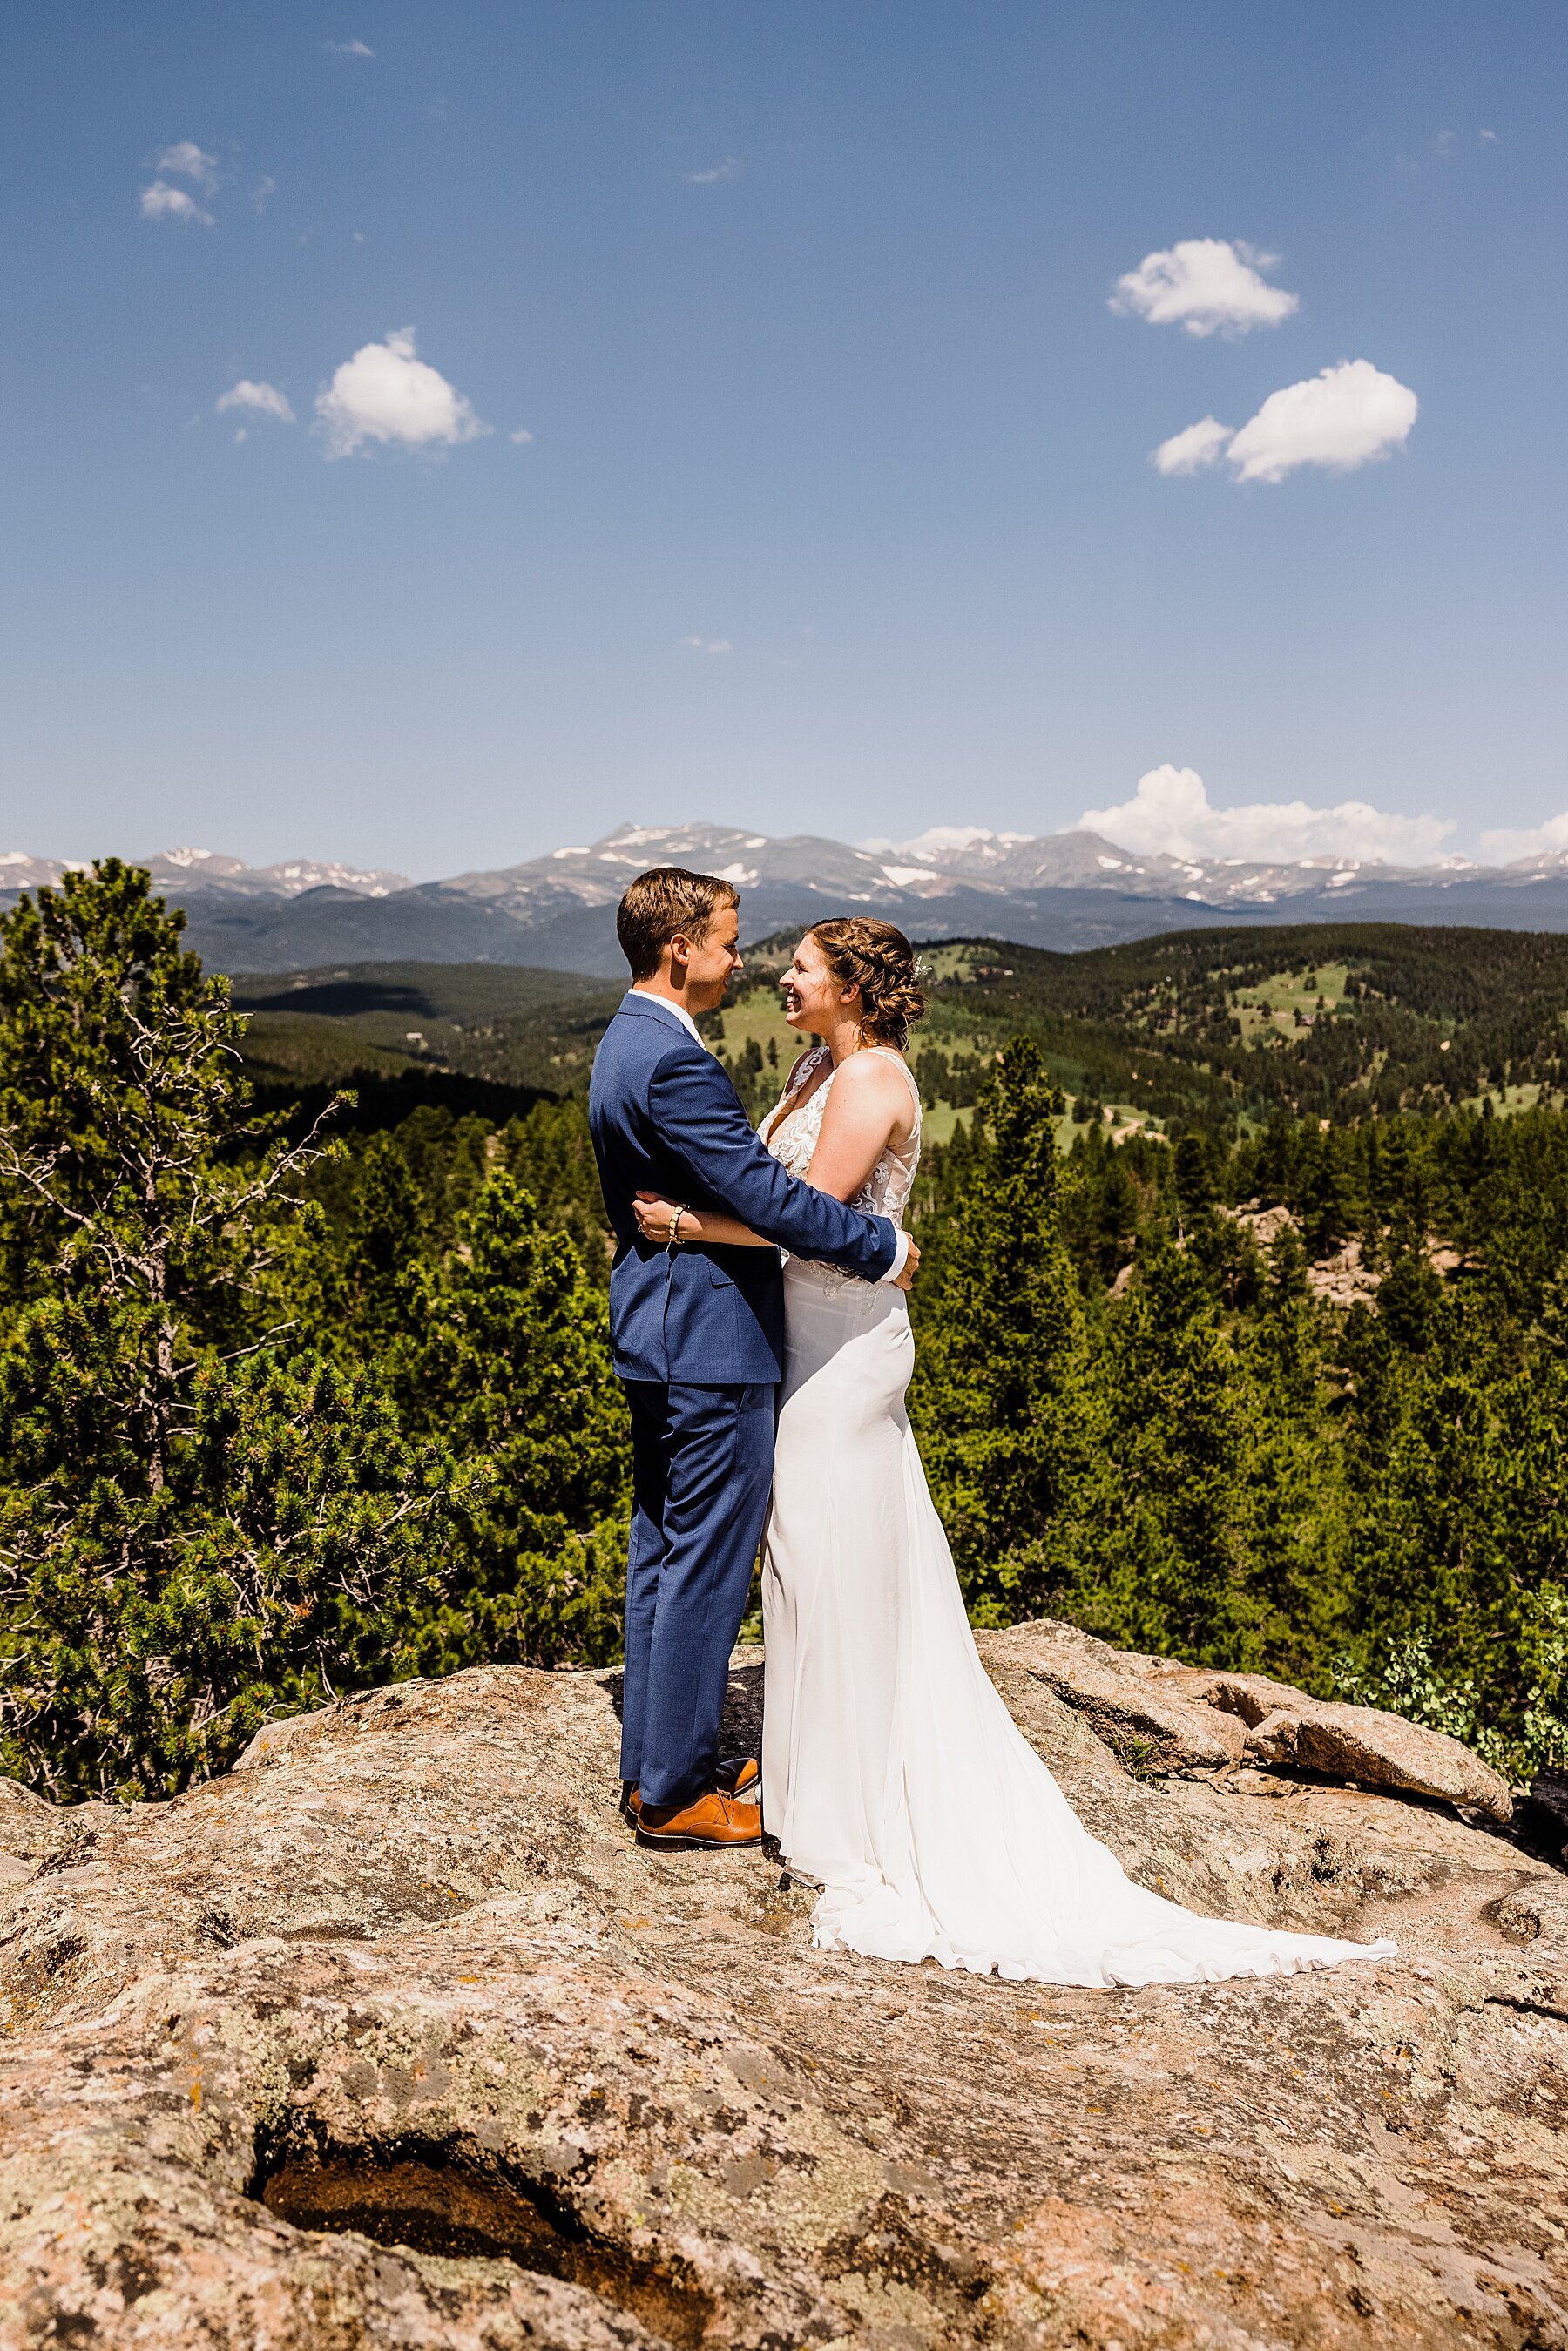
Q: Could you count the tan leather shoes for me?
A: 2